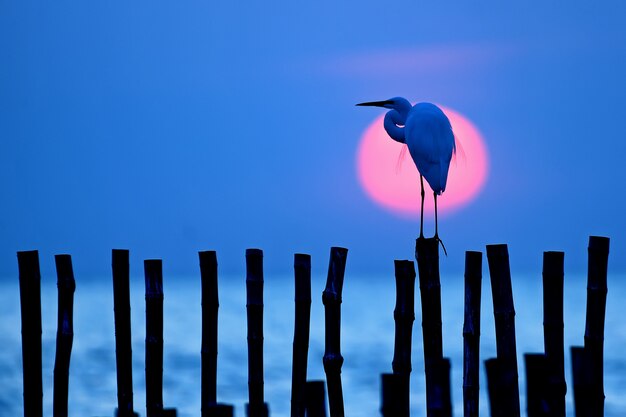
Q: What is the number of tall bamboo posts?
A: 14